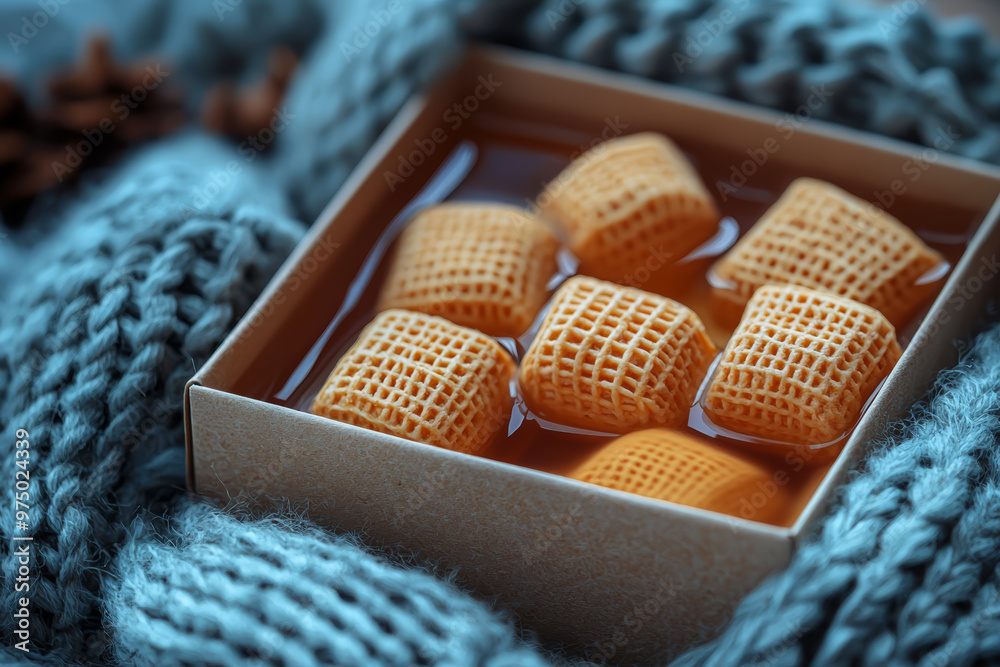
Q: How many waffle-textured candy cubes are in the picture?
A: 7